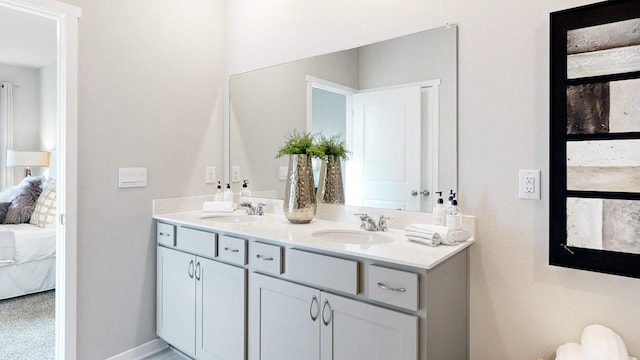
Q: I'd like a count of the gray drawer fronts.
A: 6